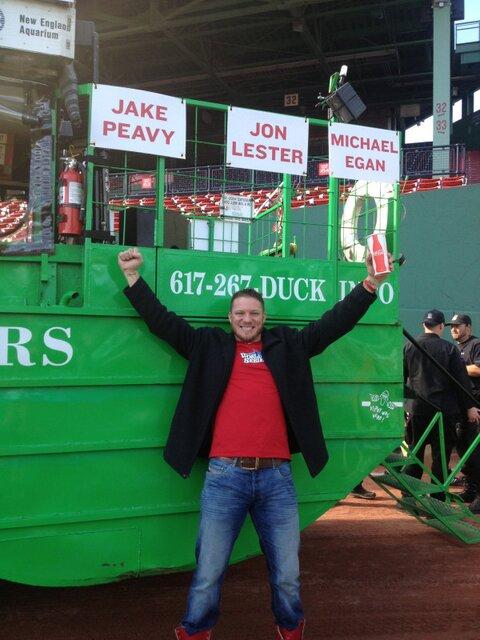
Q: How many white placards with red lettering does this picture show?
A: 3